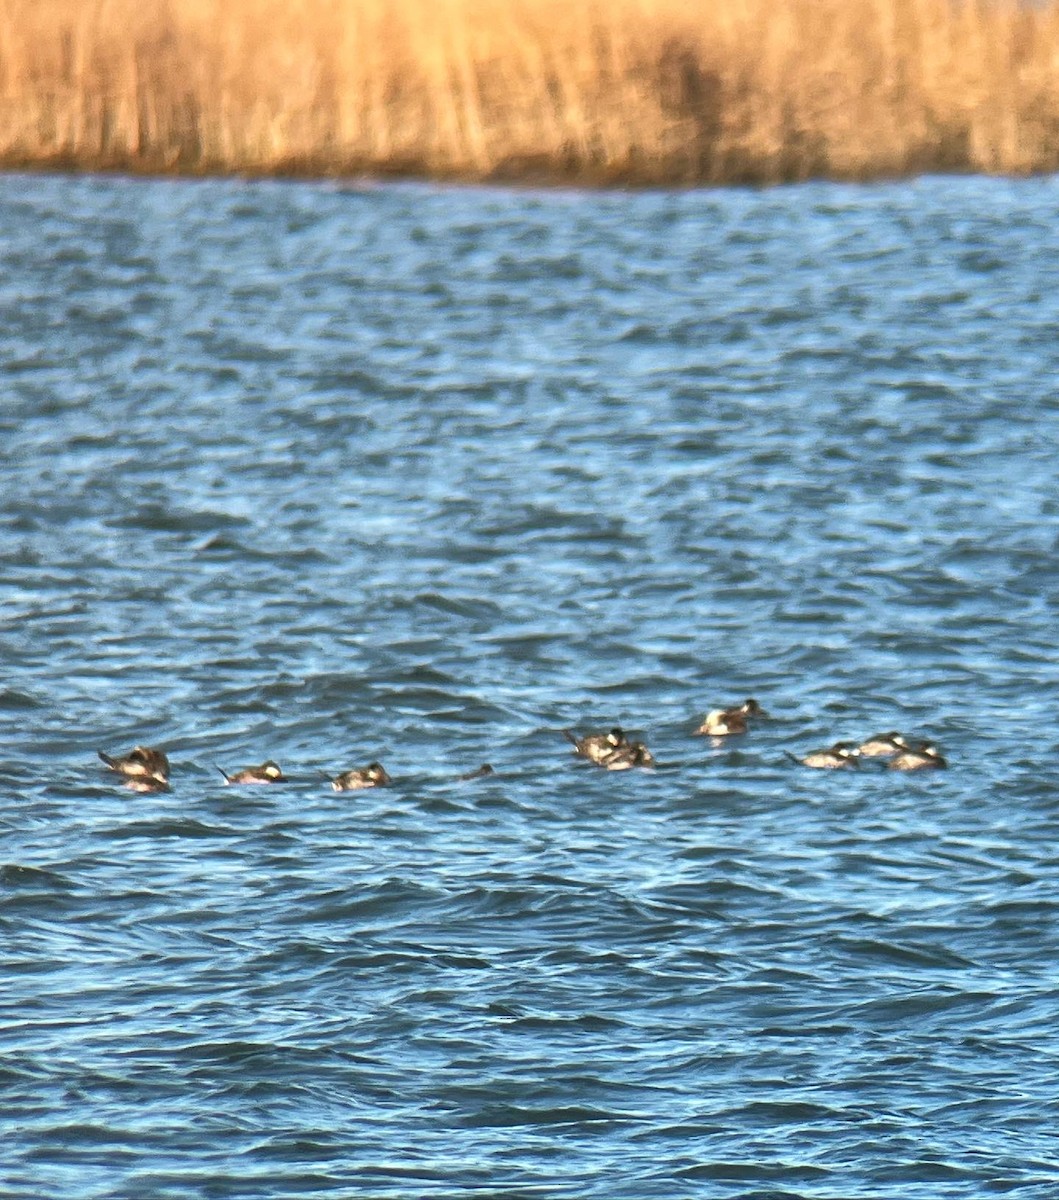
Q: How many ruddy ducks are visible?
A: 11